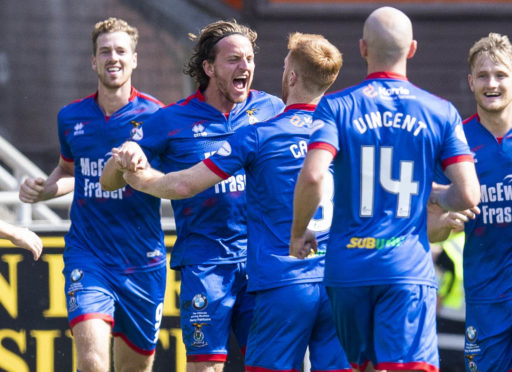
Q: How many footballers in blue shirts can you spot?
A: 5